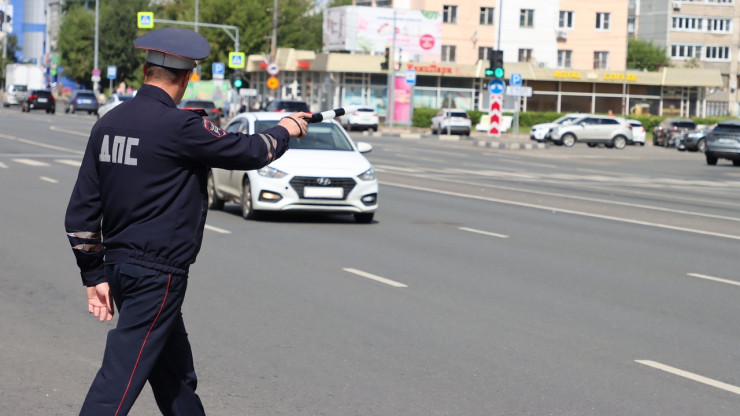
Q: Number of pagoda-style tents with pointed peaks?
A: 0